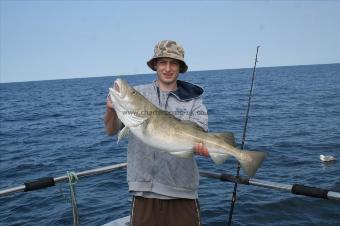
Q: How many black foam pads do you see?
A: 3